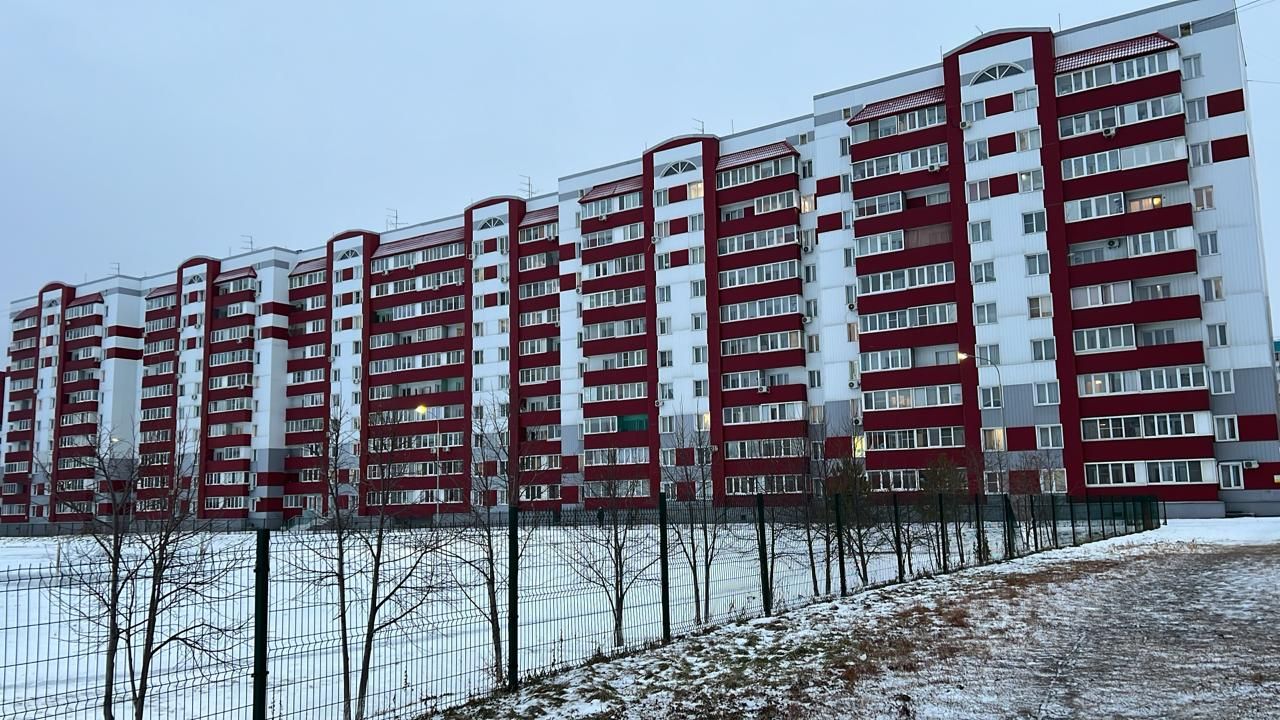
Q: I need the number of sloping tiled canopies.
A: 11